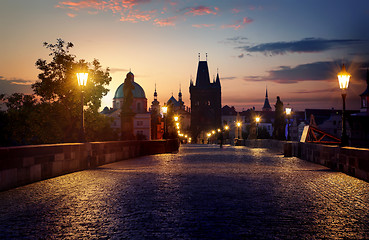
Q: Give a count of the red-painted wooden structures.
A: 1